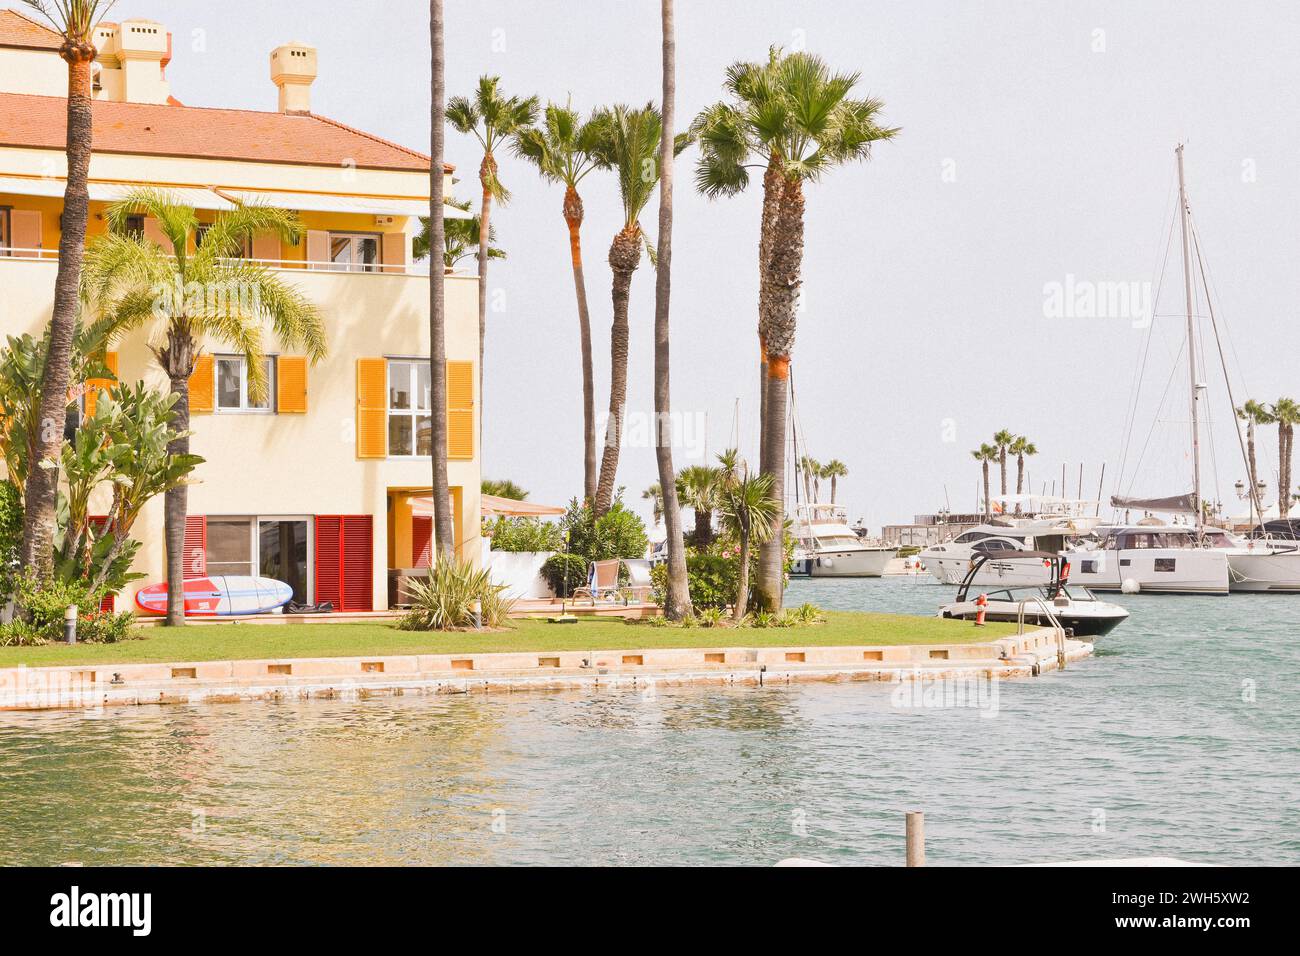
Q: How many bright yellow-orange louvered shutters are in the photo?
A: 5